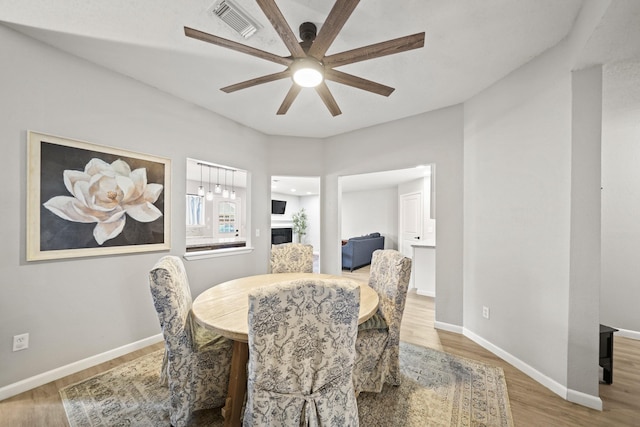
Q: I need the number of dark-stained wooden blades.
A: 8